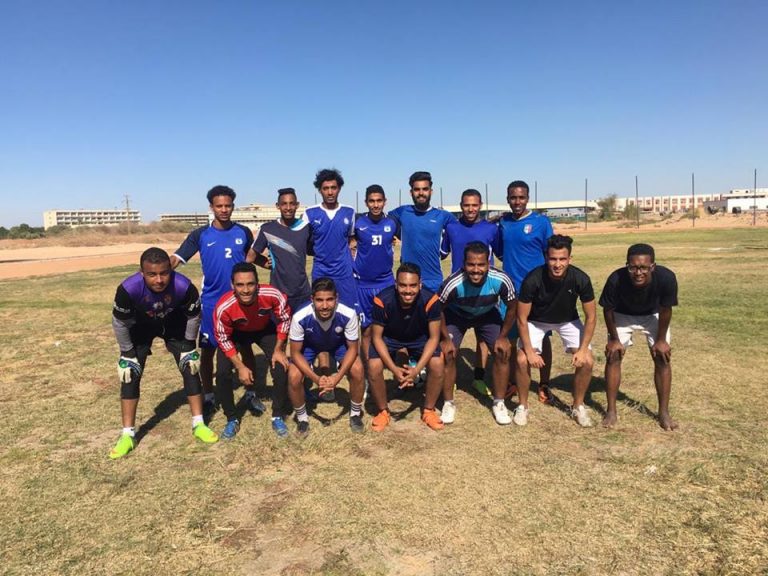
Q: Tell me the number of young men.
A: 14